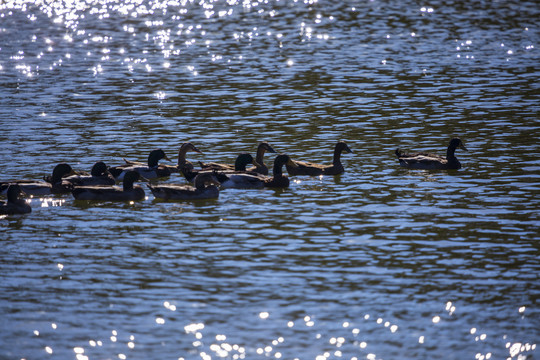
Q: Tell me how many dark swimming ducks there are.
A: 12